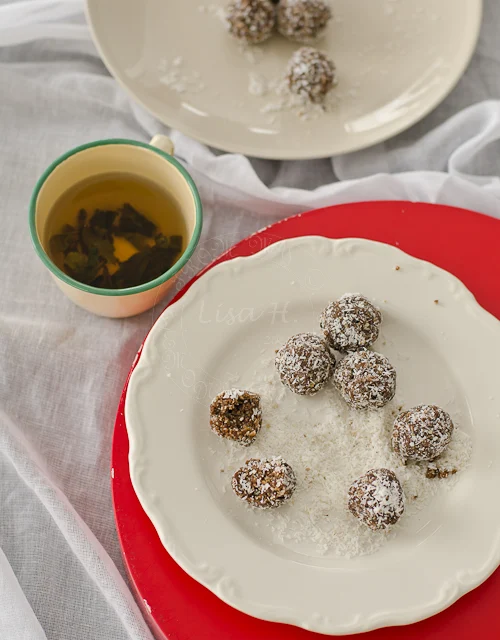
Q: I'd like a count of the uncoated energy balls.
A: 0